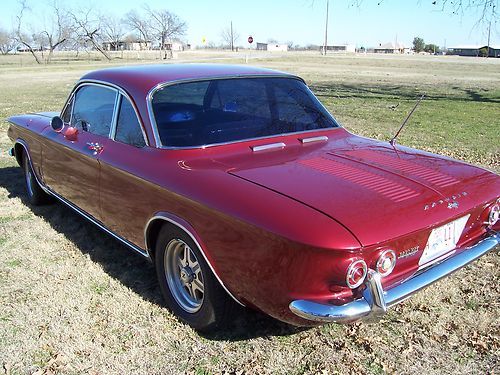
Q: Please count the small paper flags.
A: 0